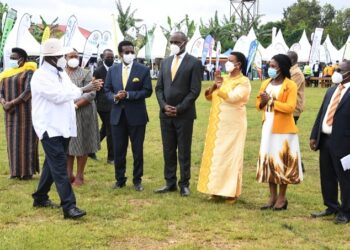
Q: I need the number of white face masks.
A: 6